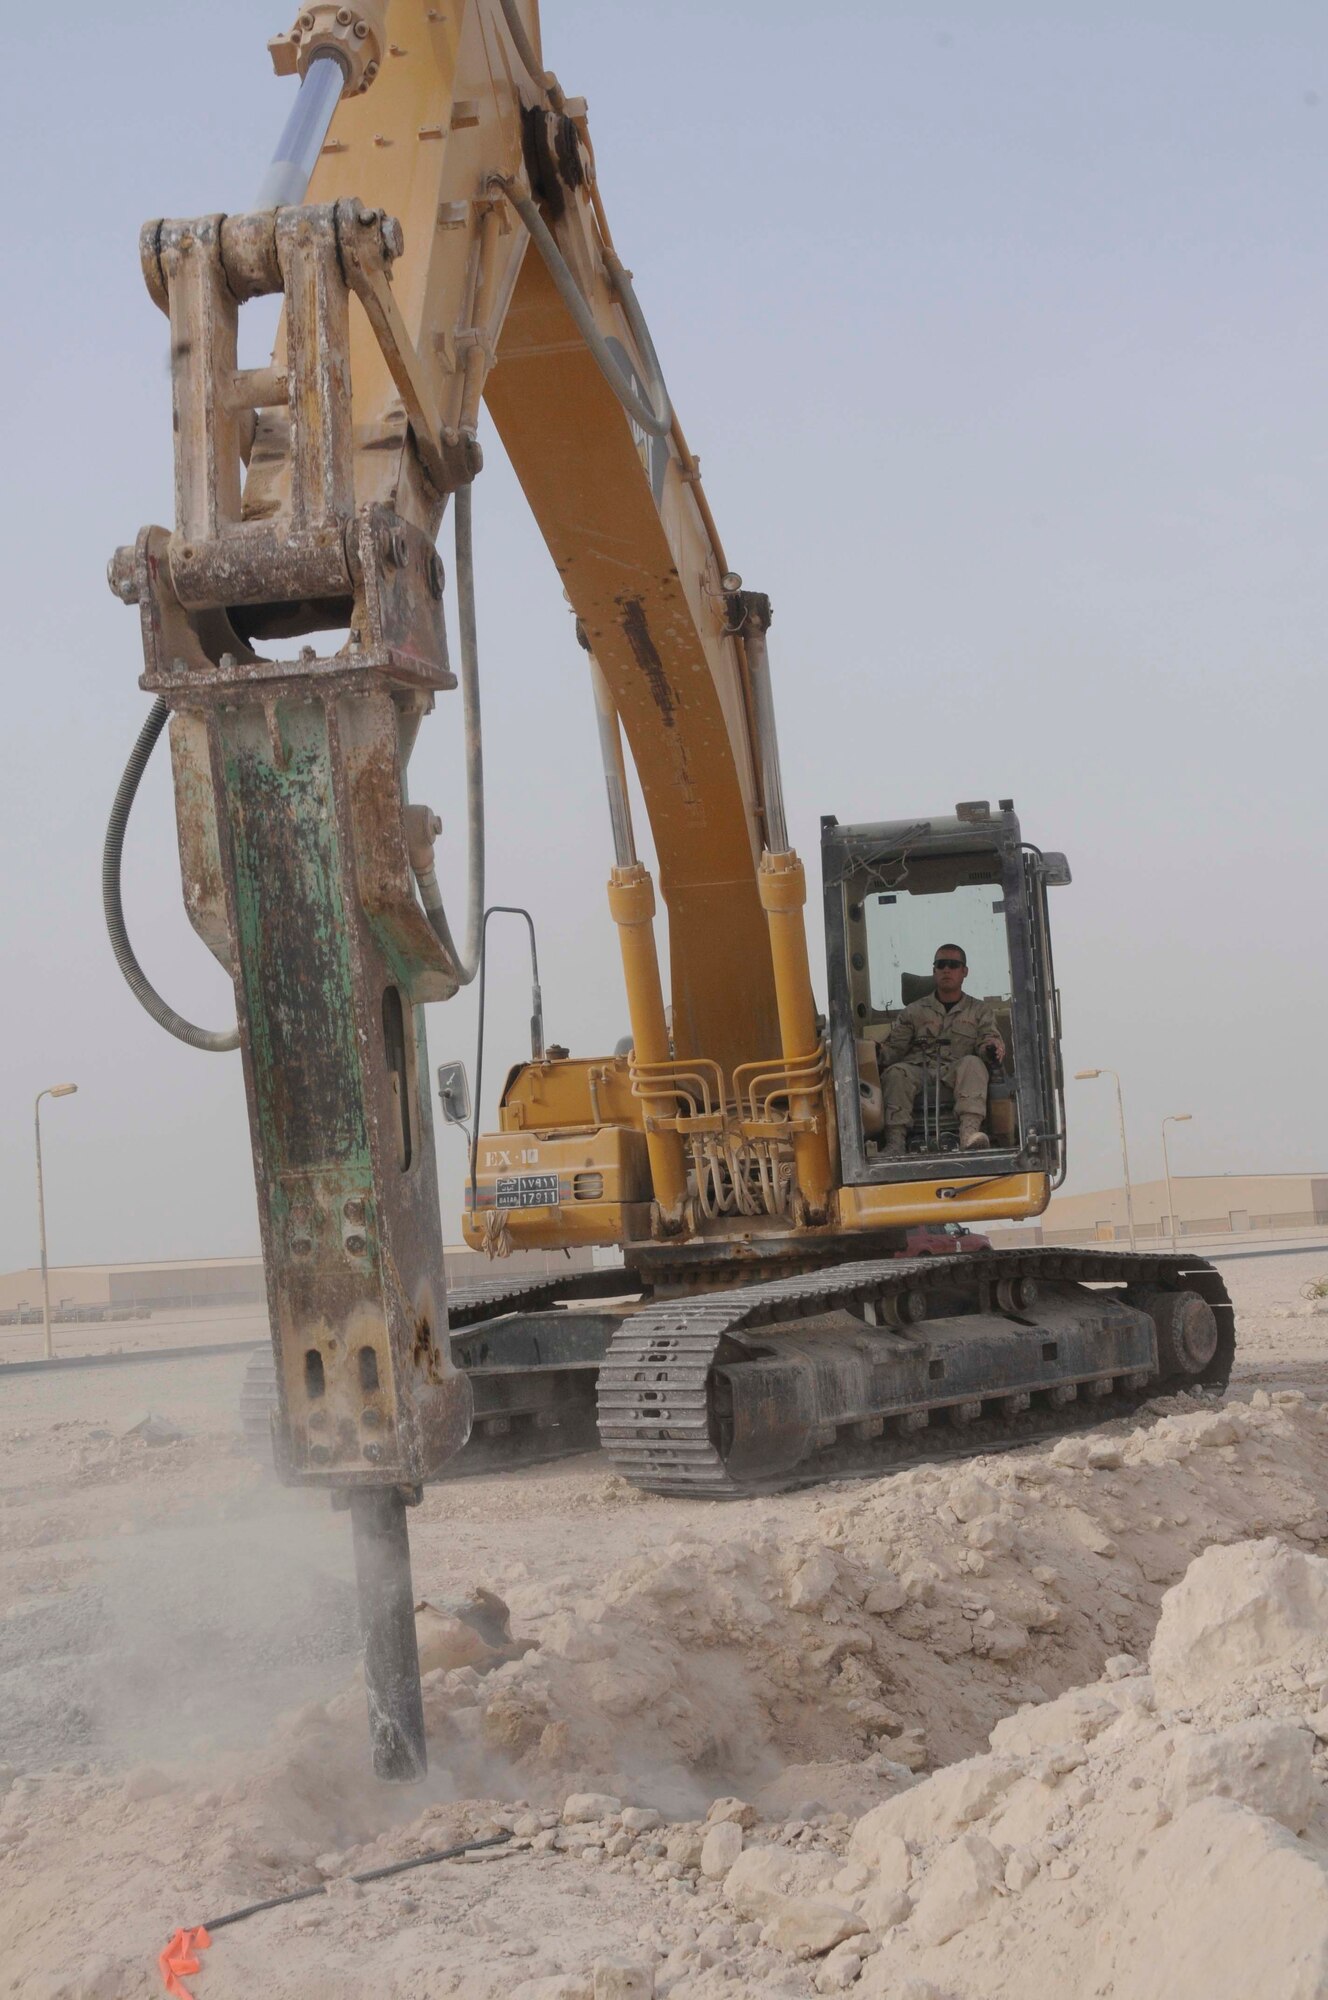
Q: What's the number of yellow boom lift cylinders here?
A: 2